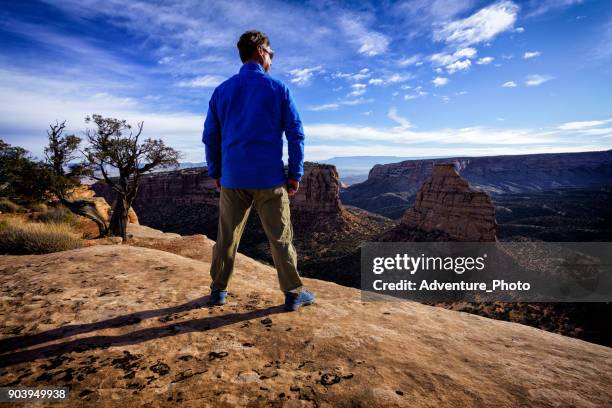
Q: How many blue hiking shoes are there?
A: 2